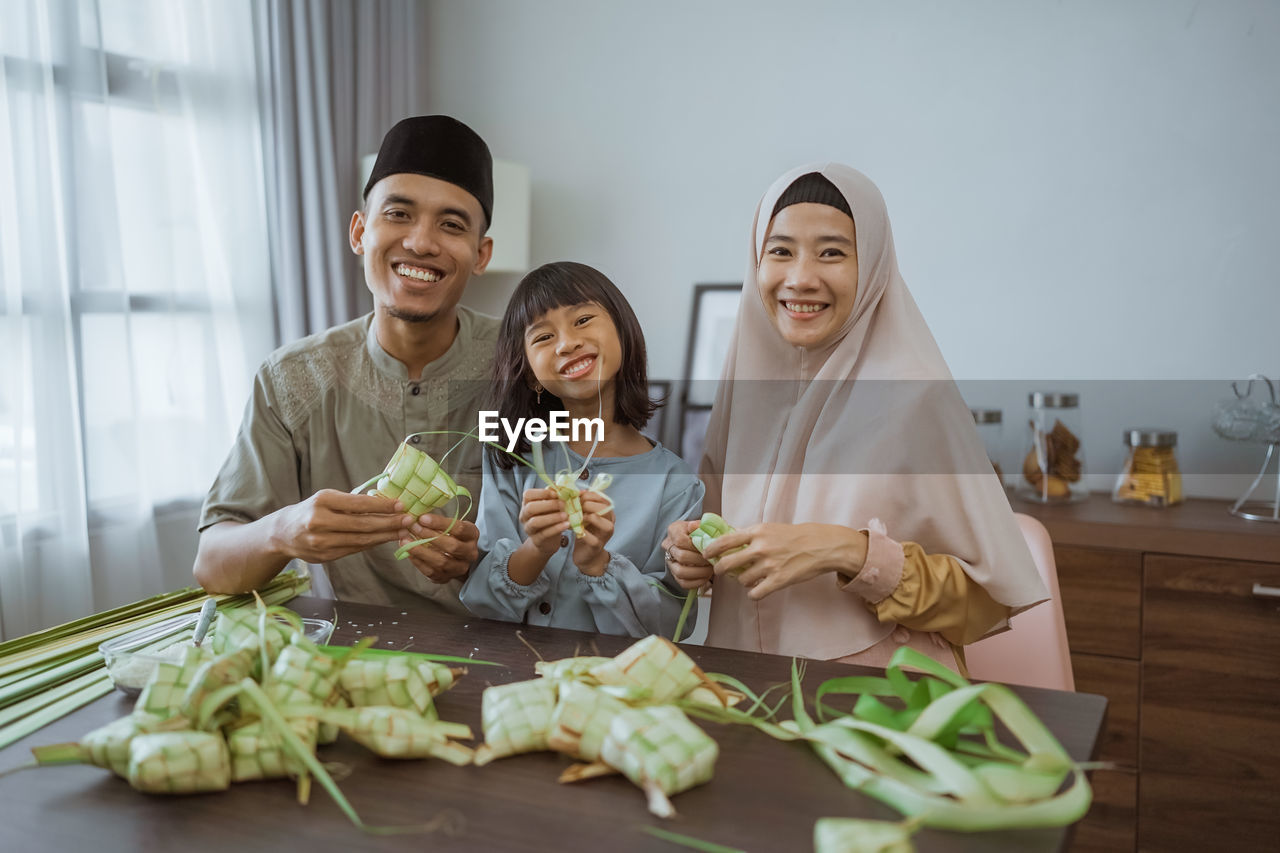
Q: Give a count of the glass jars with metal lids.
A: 3